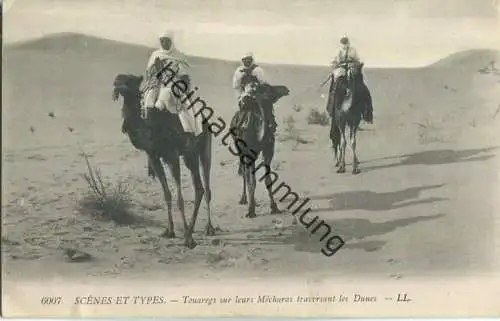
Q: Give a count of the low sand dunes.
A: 2